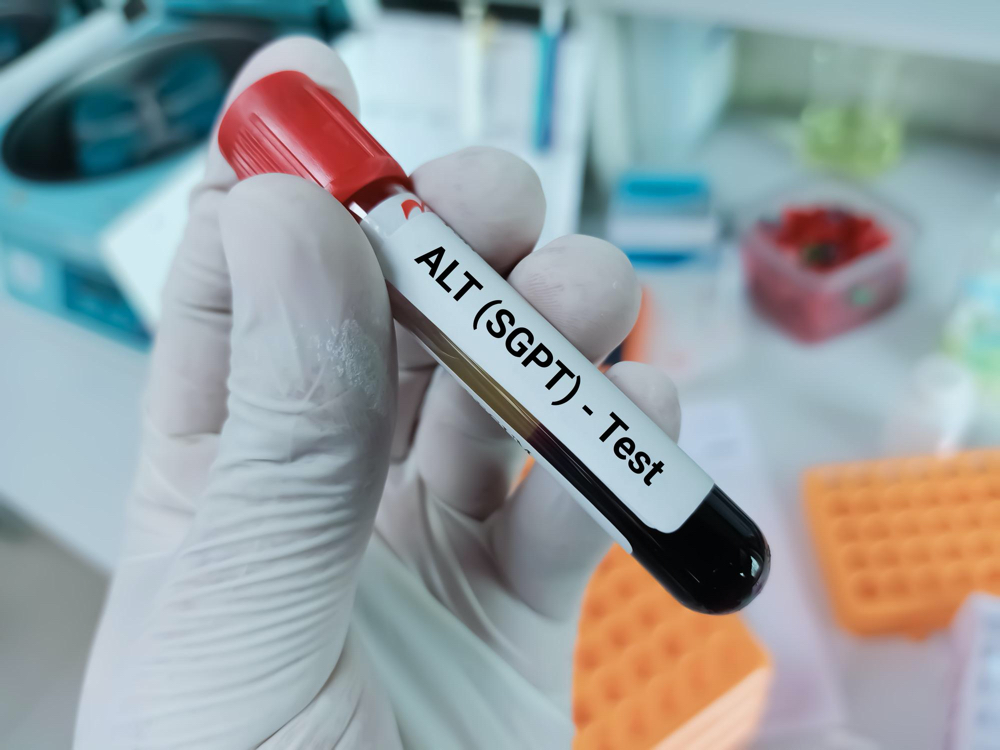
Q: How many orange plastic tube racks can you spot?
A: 2